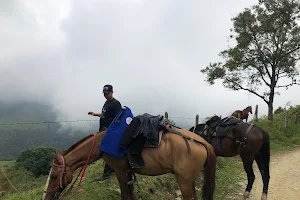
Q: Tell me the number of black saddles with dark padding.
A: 2